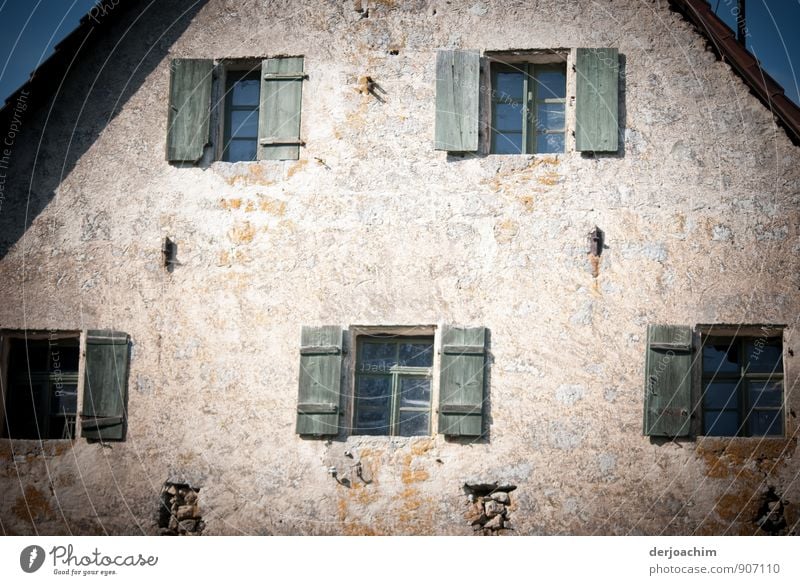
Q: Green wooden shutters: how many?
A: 8